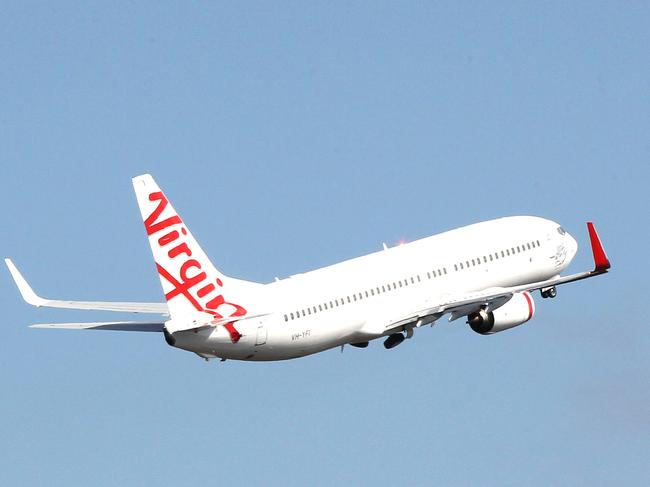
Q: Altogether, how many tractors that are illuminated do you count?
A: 0